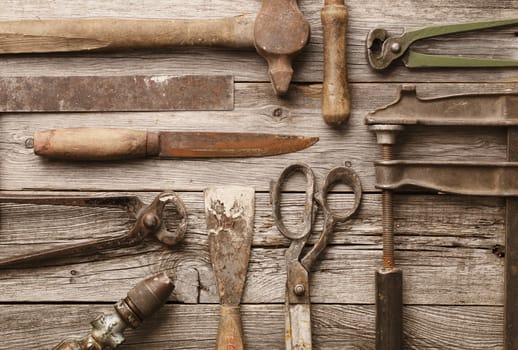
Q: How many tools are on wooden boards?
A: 10